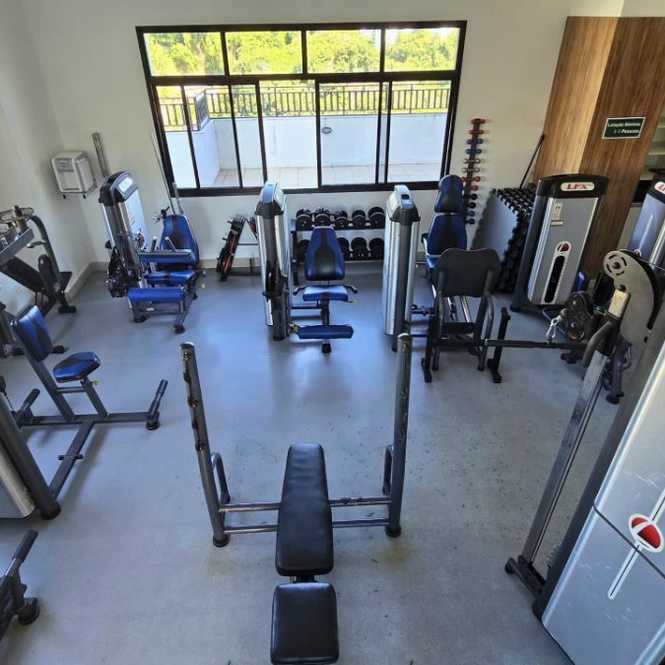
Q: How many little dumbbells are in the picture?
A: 12